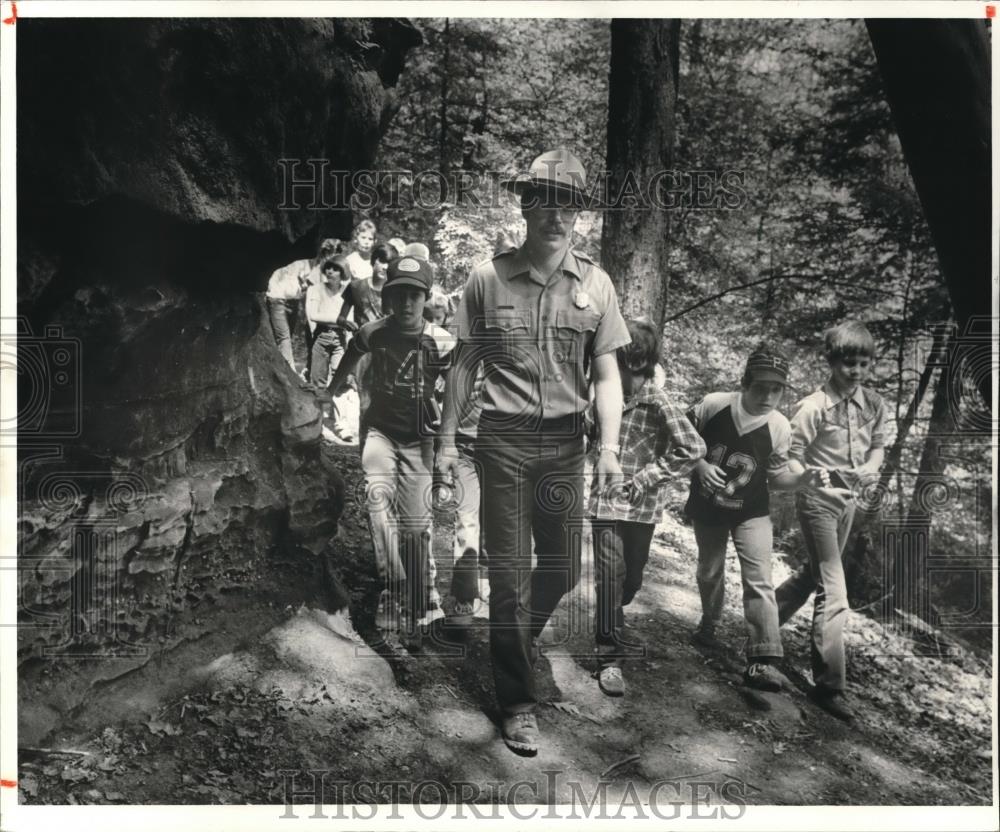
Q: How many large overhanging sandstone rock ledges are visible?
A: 1